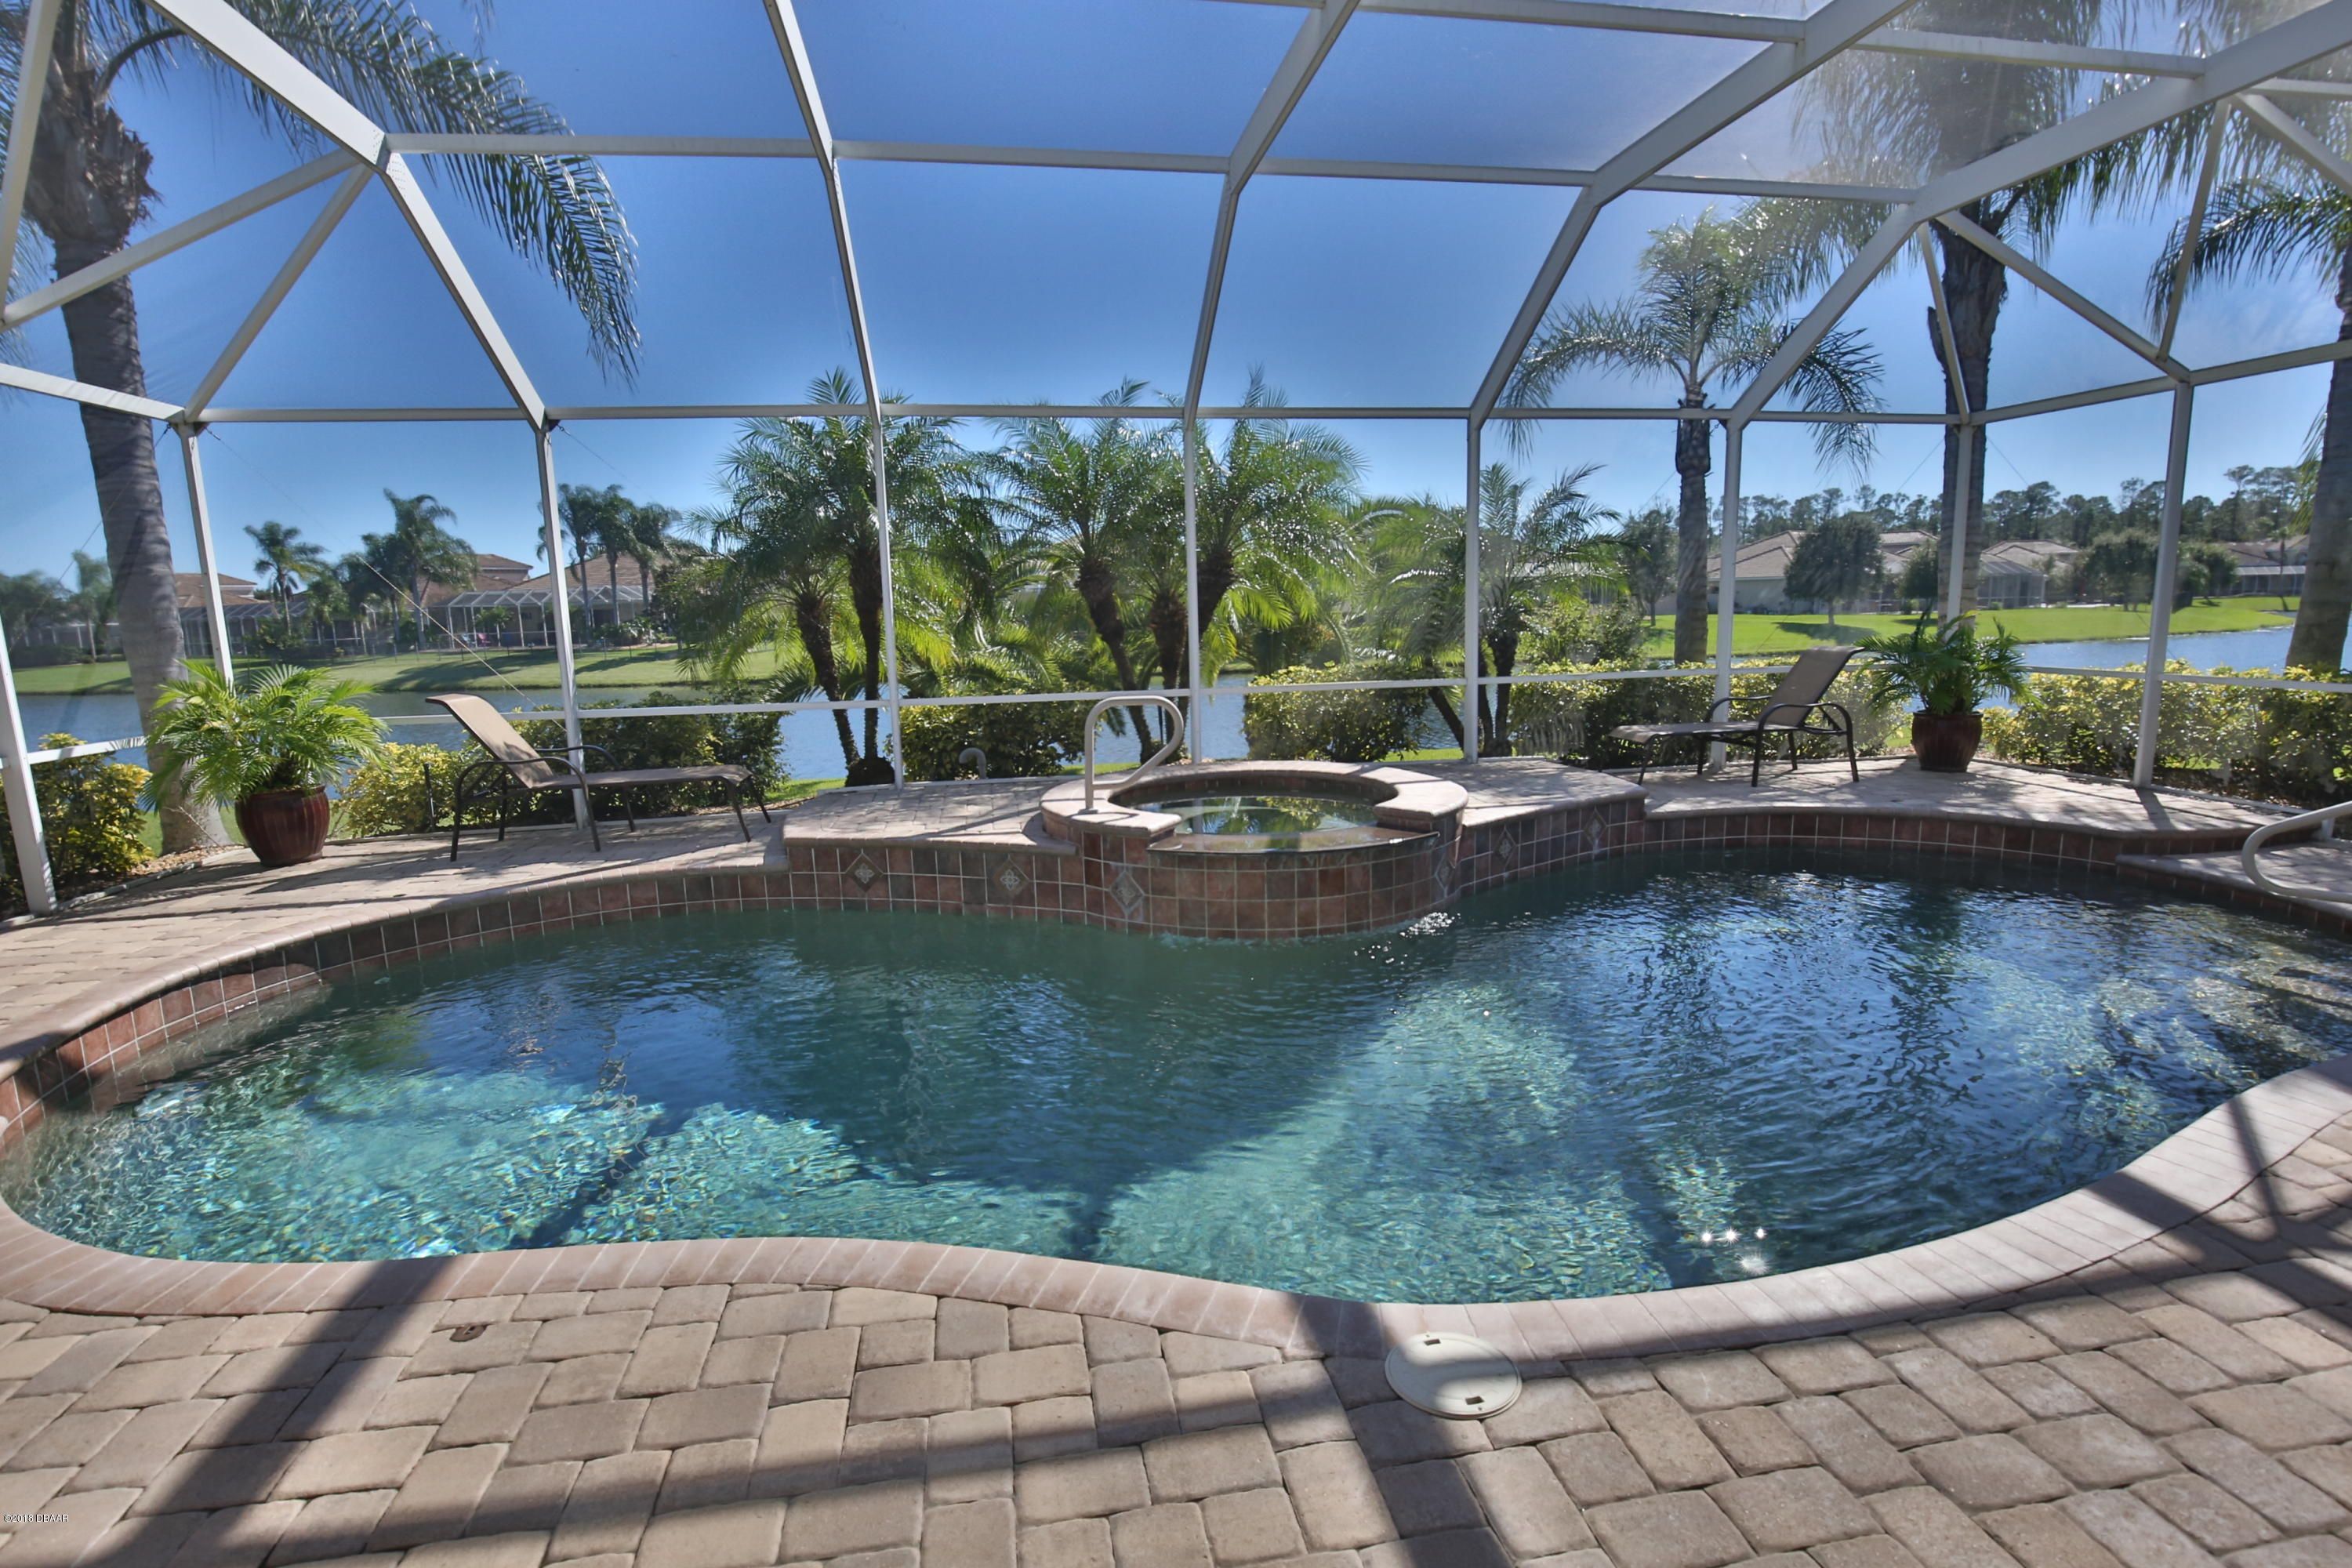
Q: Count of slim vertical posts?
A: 9